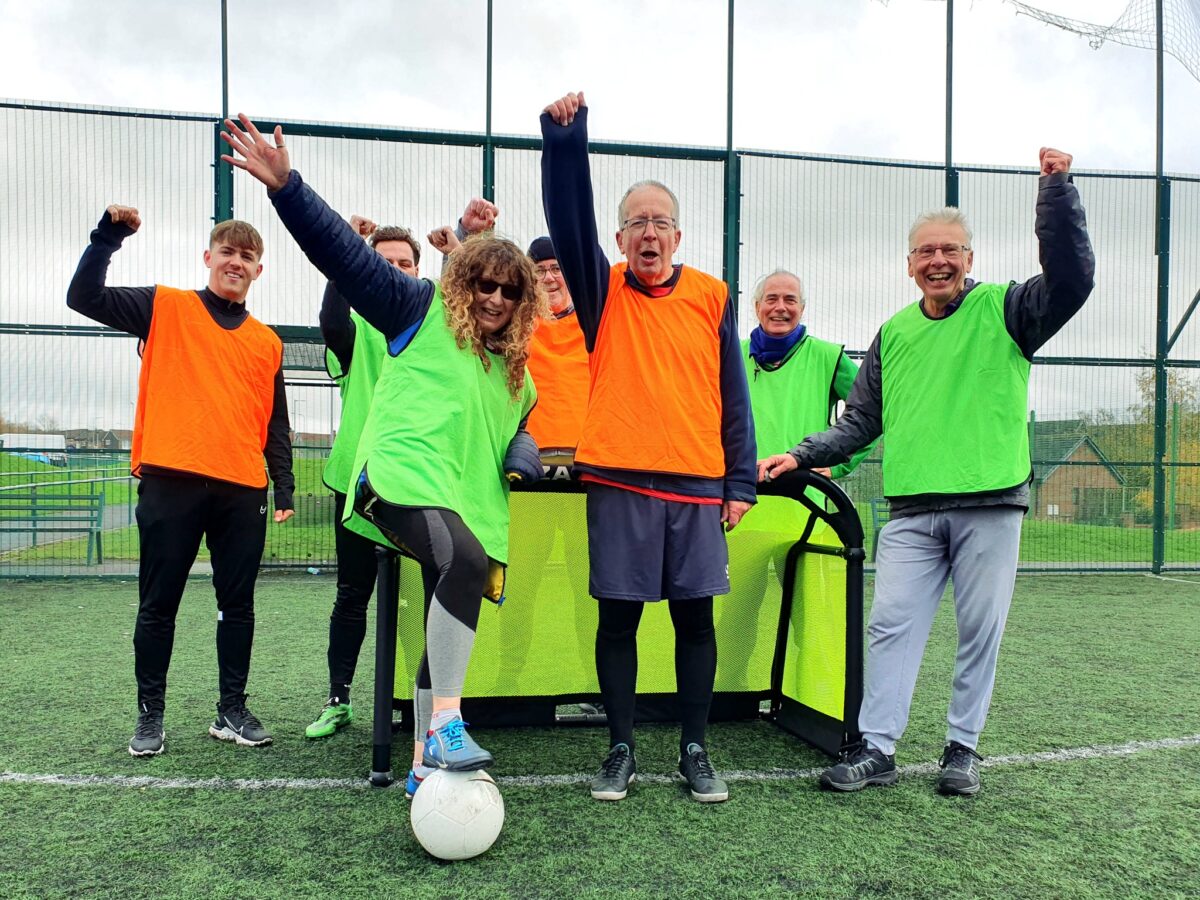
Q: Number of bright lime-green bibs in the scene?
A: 4